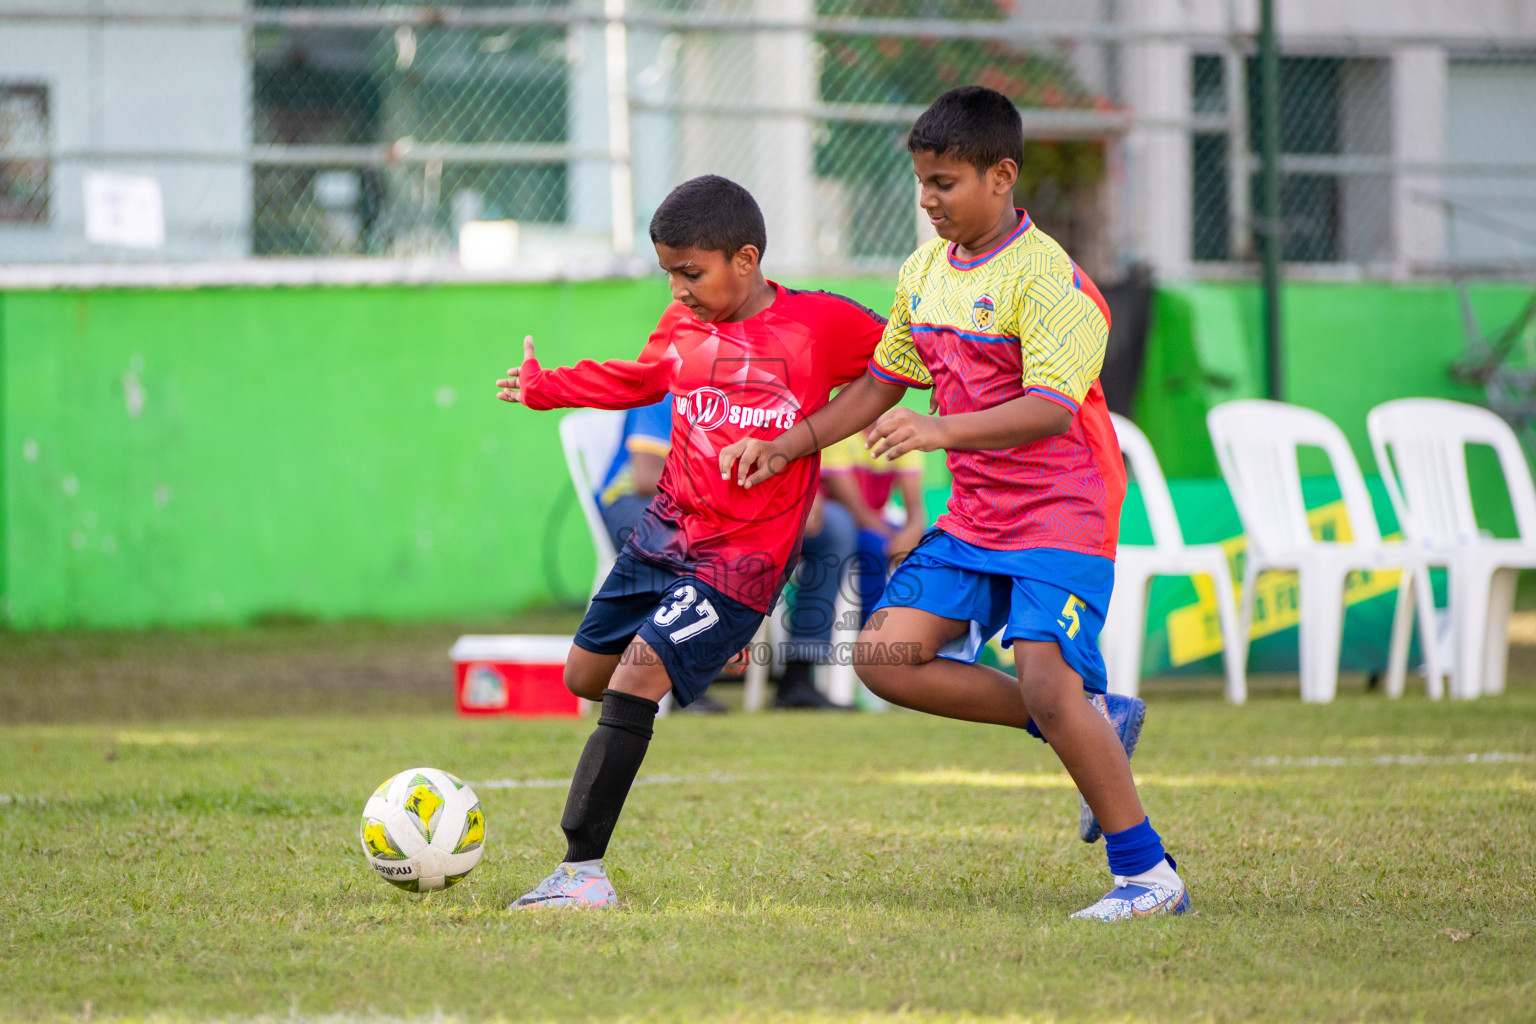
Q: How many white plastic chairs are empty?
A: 3